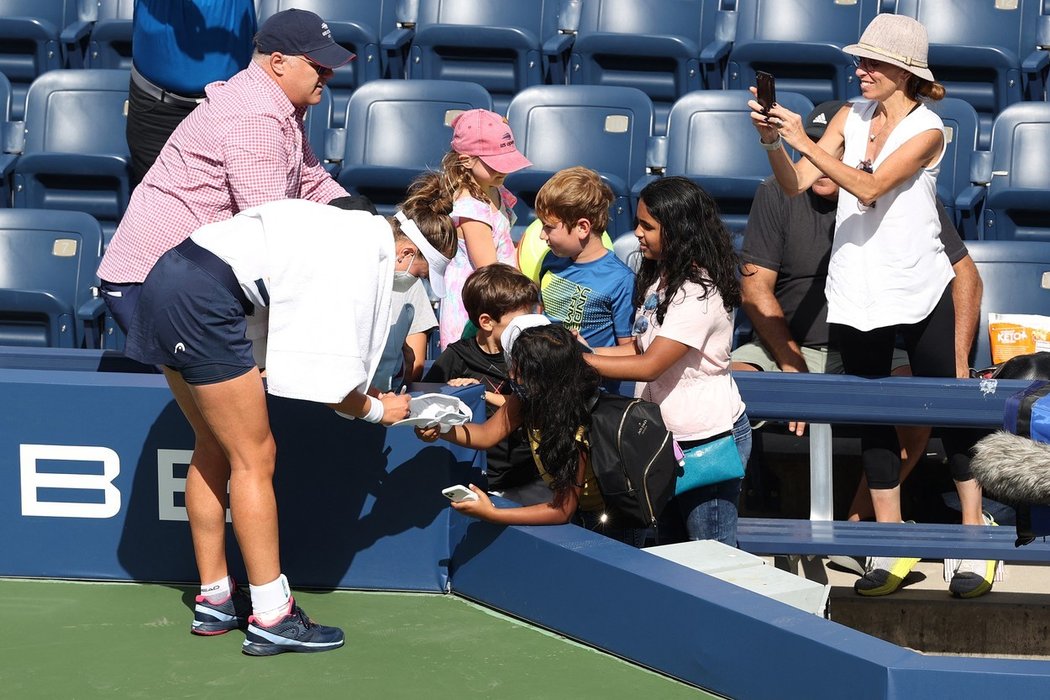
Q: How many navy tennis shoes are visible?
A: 2